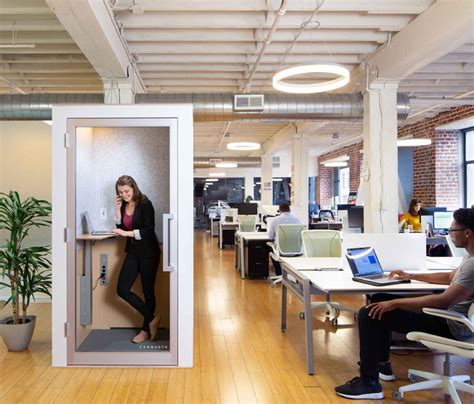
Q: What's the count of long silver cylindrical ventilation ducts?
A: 2